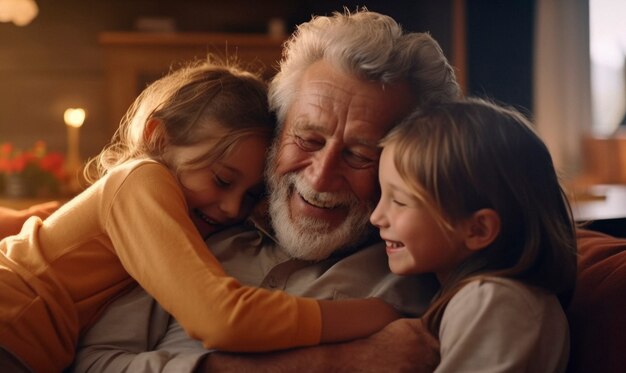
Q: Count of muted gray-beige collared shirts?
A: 1